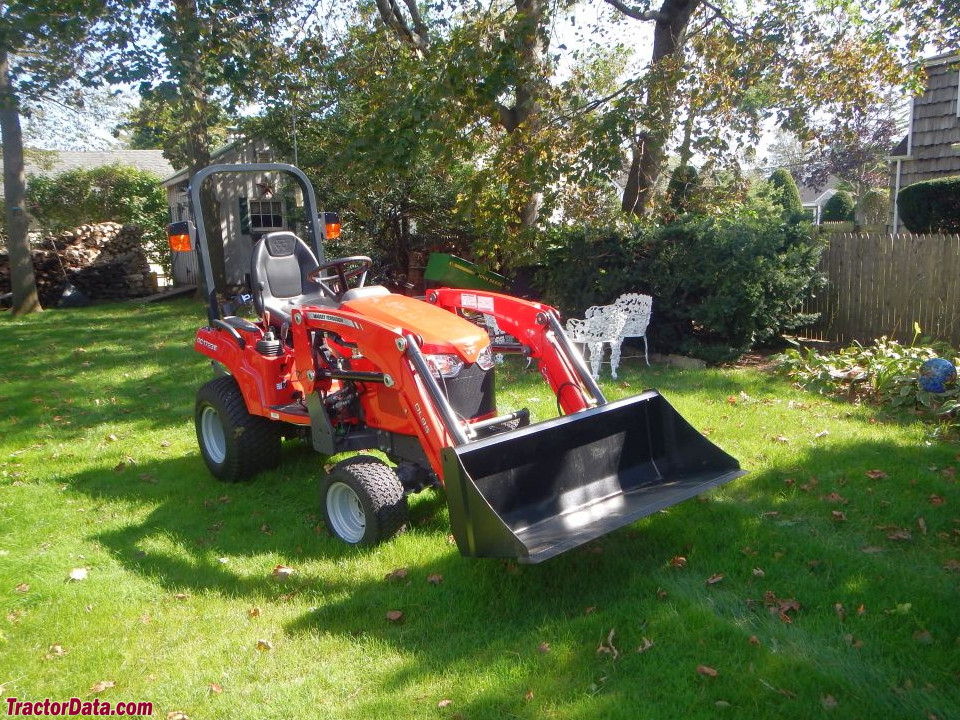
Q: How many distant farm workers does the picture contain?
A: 0